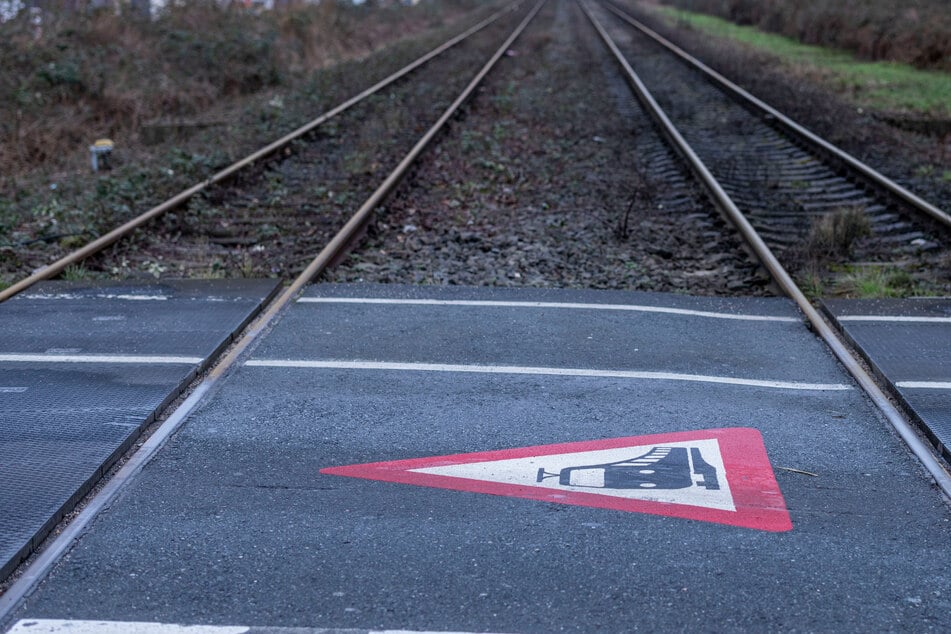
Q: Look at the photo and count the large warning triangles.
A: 1